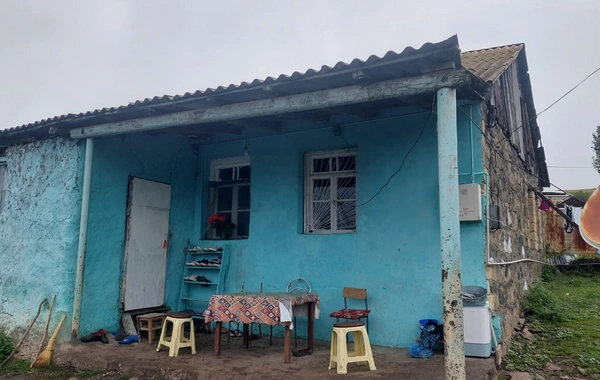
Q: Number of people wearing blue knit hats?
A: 0